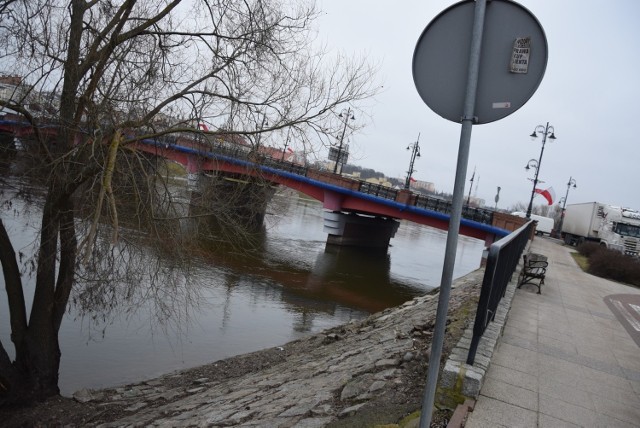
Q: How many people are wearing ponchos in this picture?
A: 0